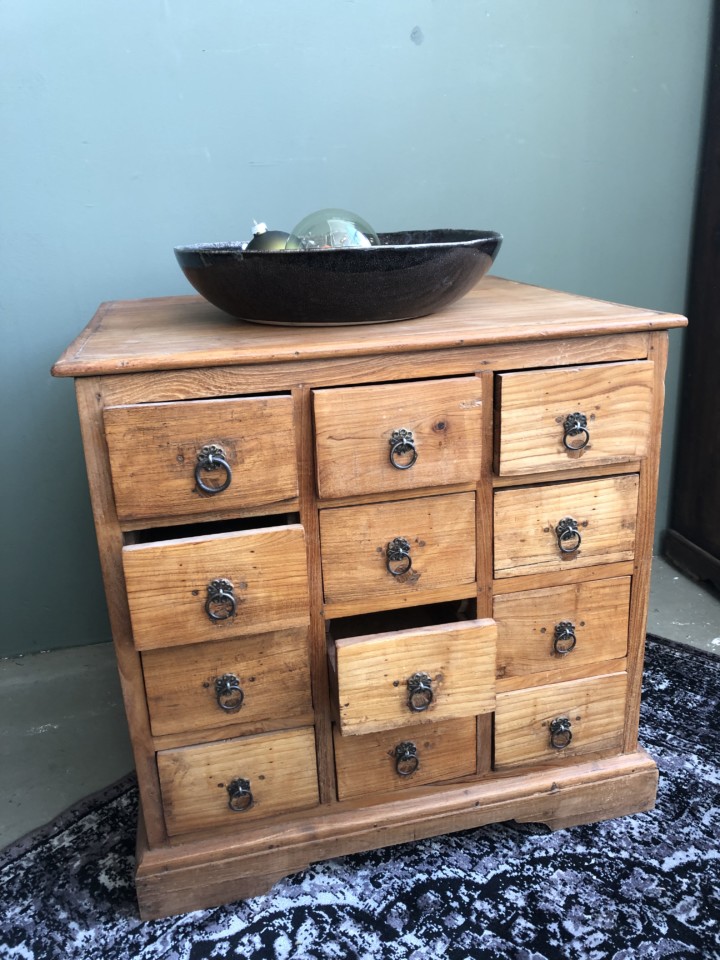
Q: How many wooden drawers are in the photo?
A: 12